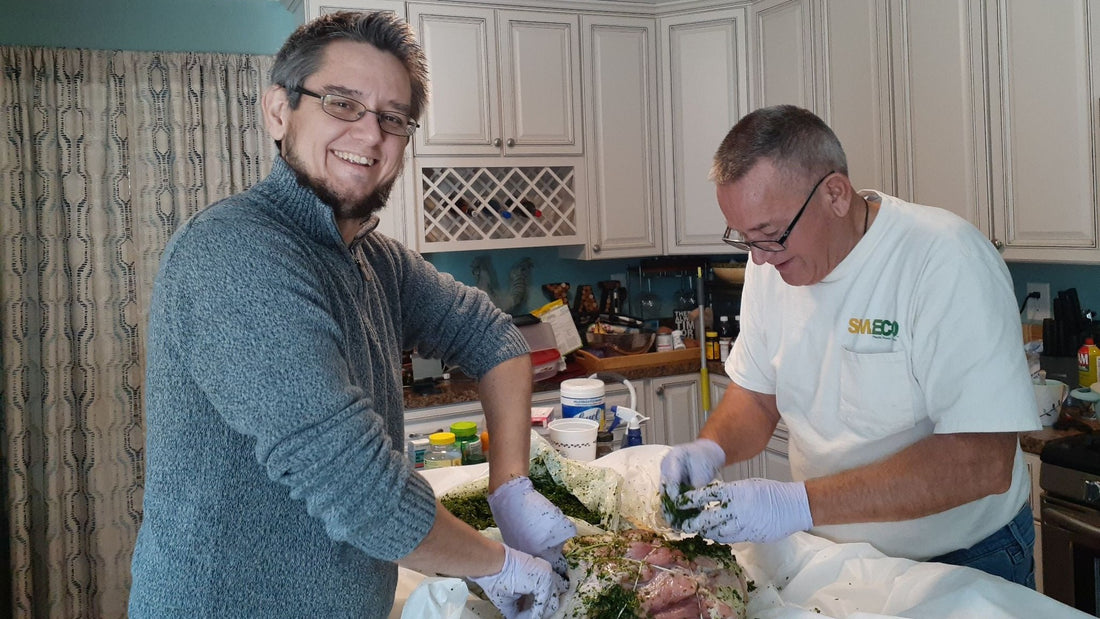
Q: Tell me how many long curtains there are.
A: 2